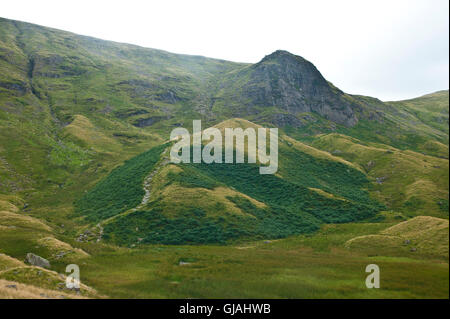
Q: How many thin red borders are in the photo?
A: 0